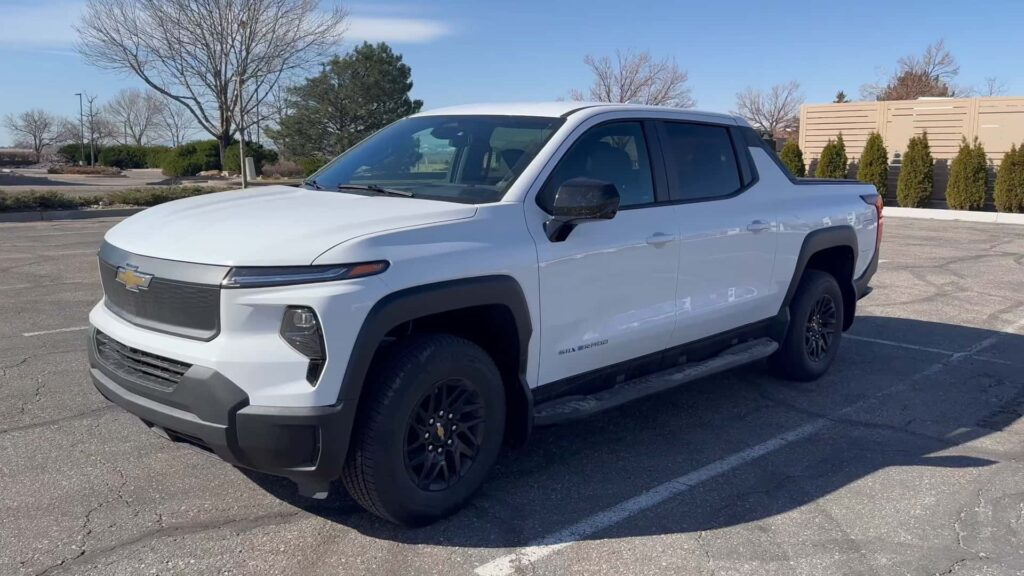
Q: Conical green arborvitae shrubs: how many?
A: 6